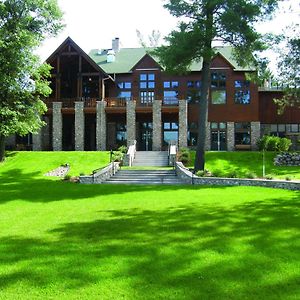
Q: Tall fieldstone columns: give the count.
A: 6